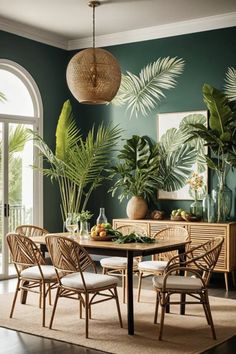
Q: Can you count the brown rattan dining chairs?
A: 6